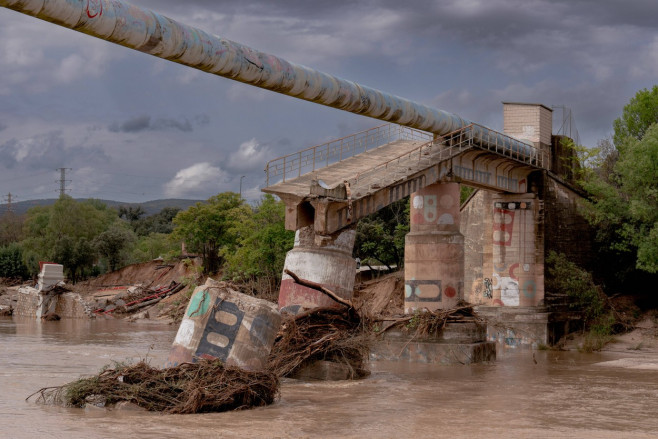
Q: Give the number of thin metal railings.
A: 2